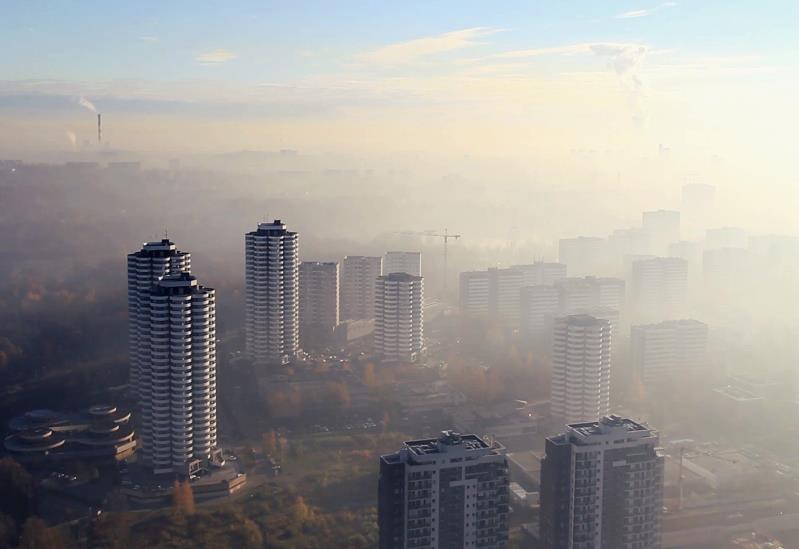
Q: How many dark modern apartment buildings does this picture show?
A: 2